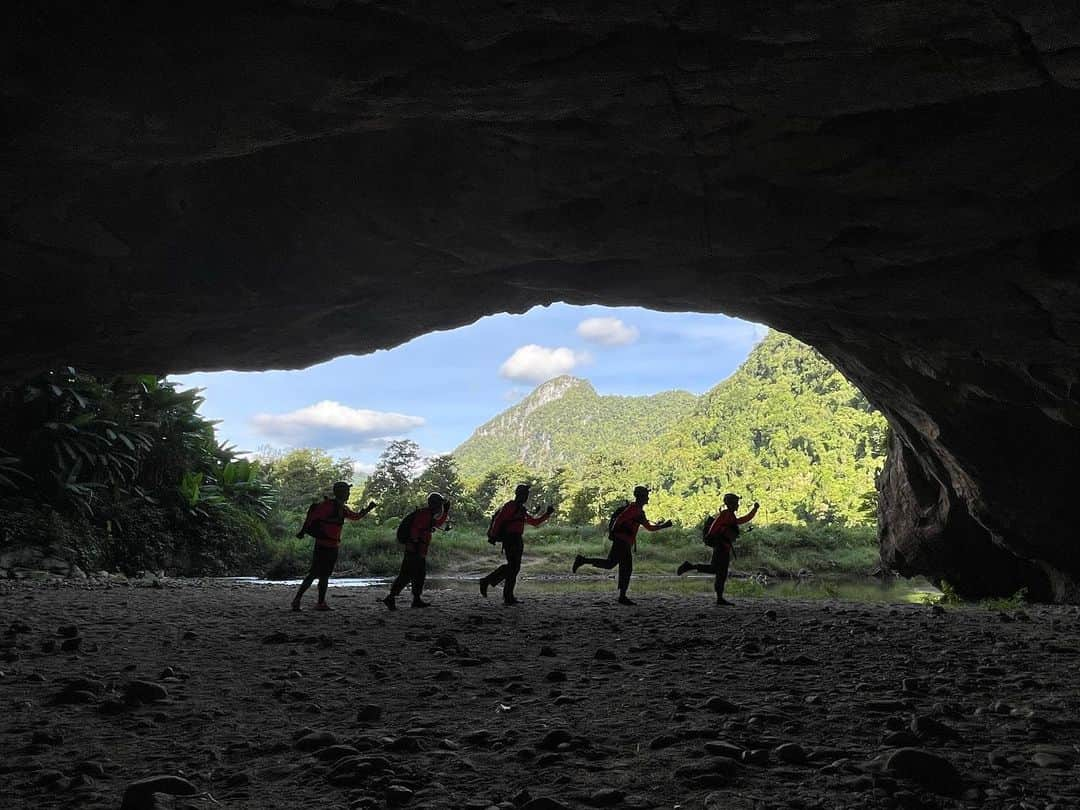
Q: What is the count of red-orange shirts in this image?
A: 5